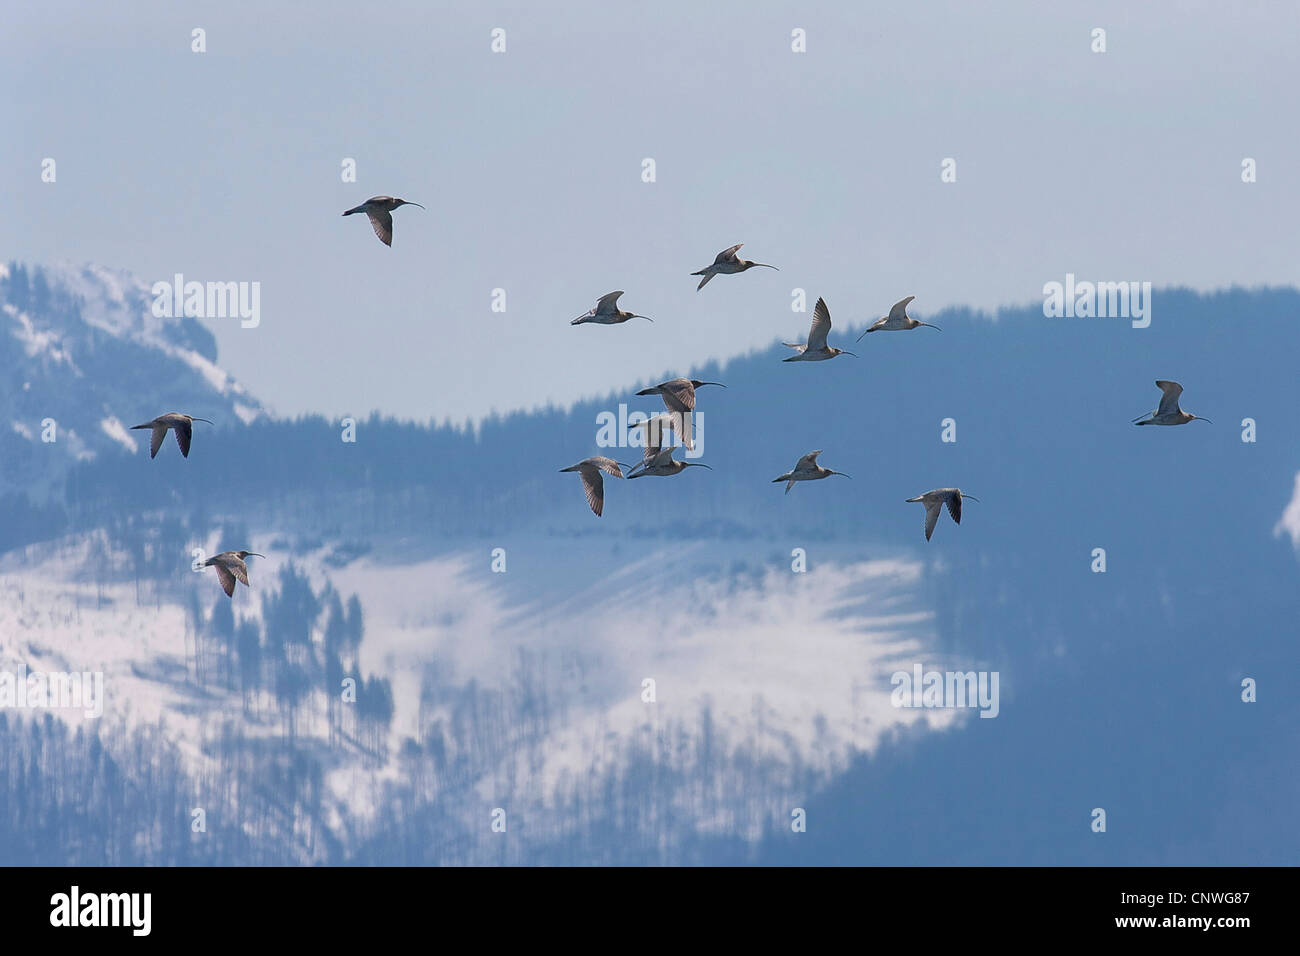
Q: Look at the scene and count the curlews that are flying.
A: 14